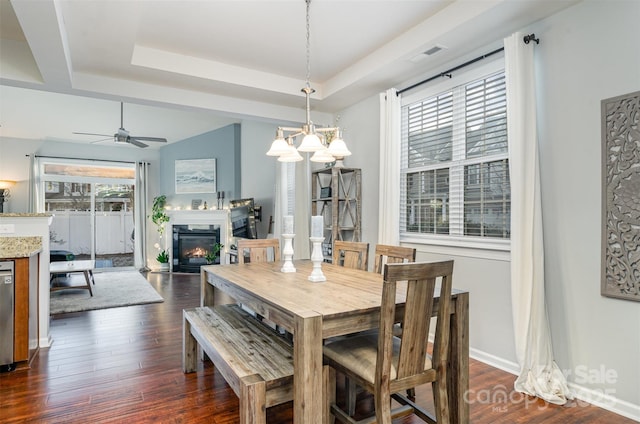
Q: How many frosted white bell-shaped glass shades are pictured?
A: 5